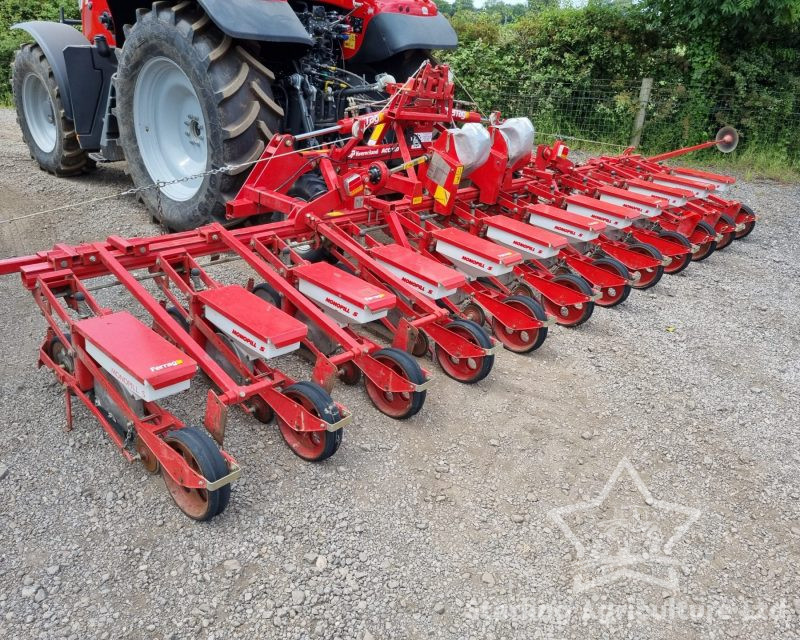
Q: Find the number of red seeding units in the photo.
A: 12